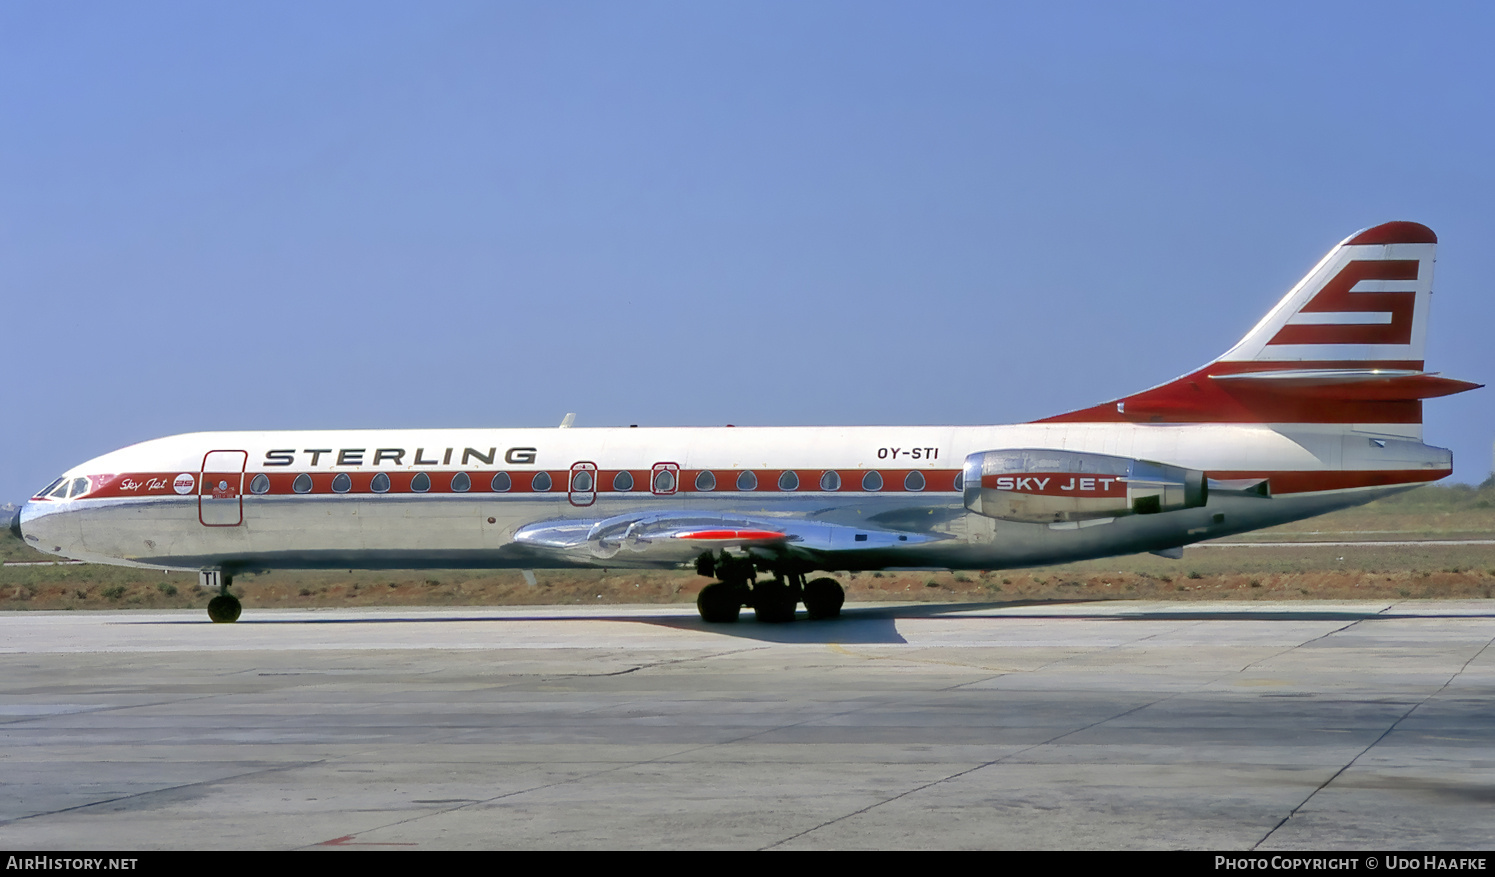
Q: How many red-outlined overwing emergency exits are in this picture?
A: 2